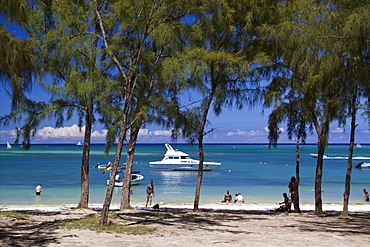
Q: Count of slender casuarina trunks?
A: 7